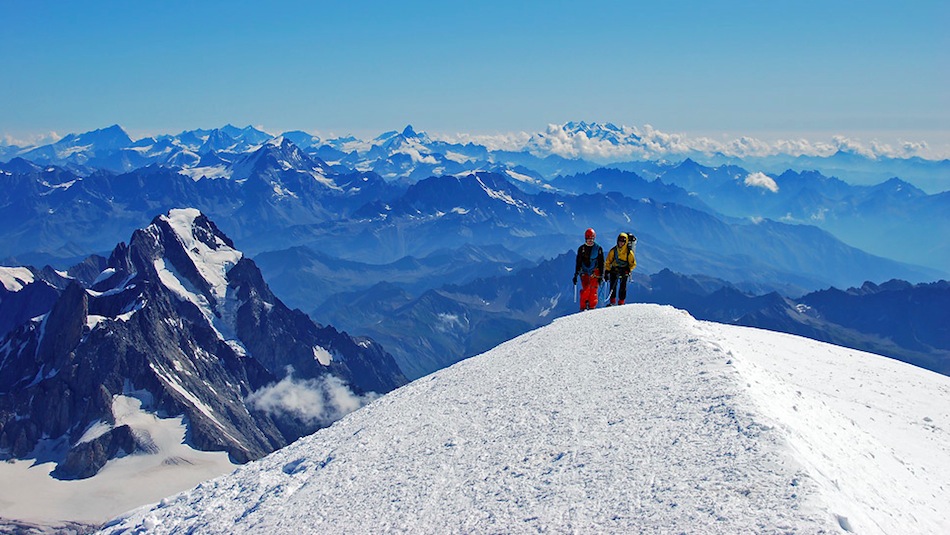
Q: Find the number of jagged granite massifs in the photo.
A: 1